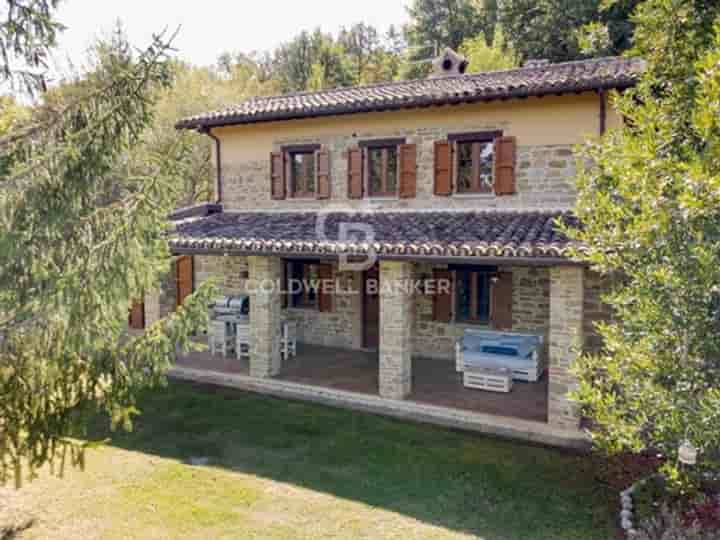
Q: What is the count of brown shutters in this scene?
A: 11